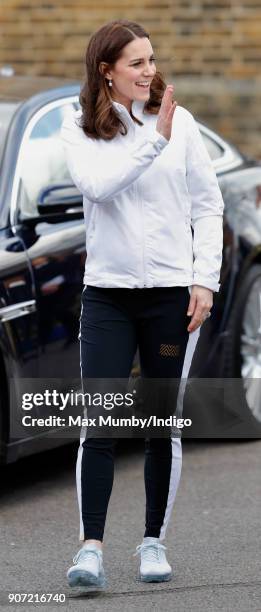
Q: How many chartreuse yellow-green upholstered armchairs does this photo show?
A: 0